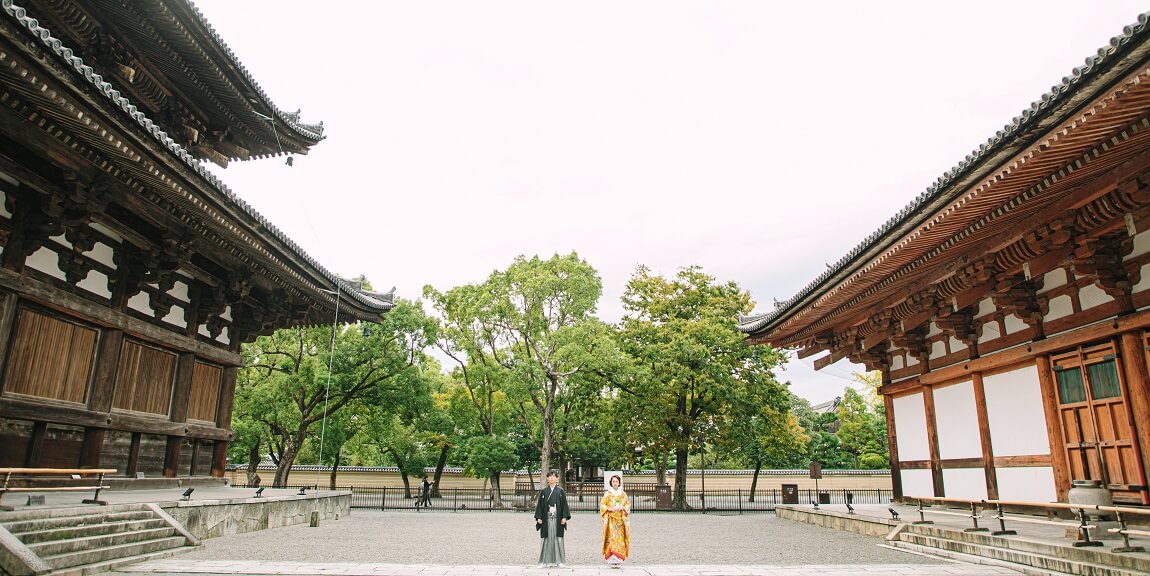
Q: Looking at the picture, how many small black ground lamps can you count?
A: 6